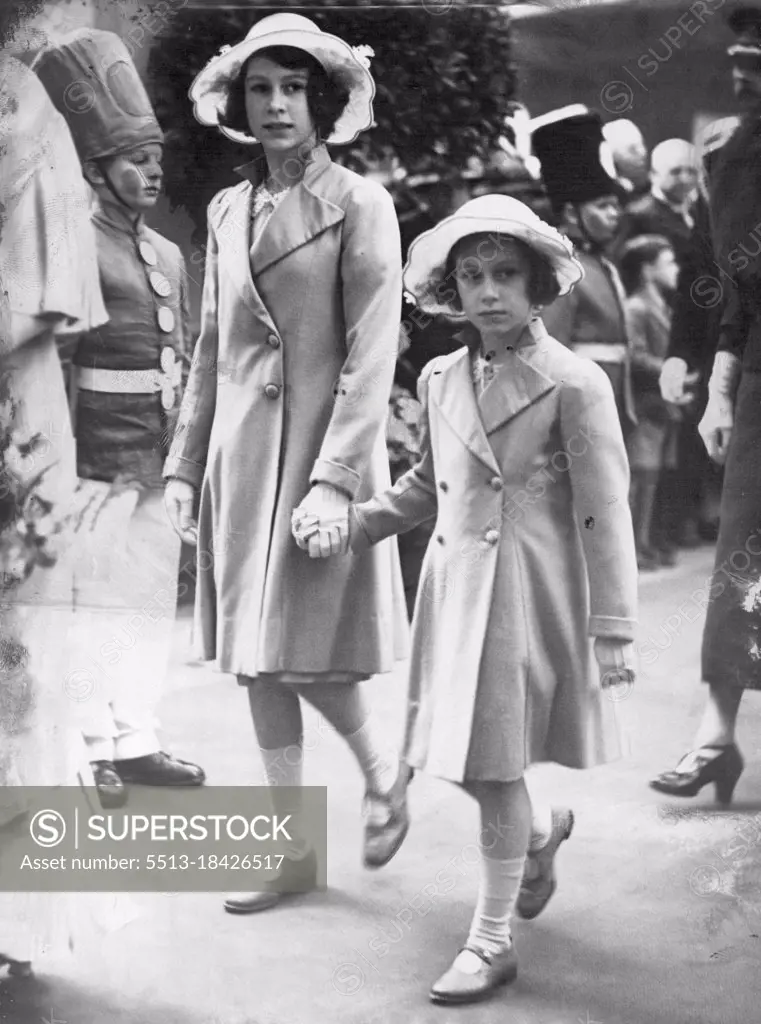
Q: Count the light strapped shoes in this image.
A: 4